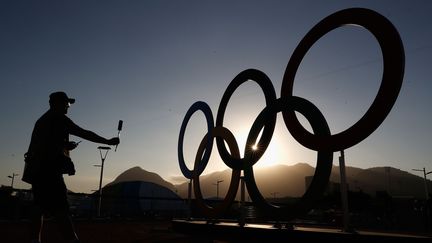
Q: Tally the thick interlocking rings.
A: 5